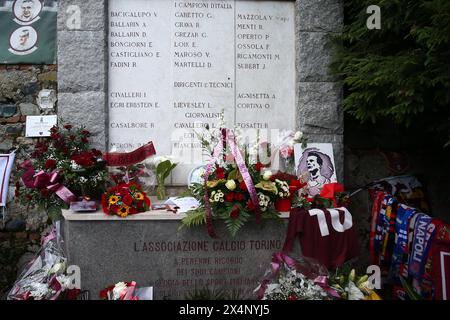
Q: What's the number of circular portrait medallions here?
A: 2